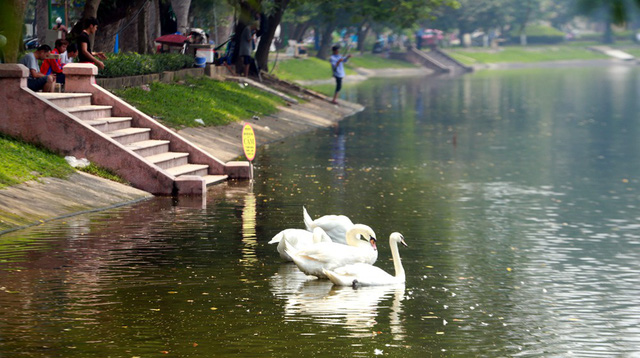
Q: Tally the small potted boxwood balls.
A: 0